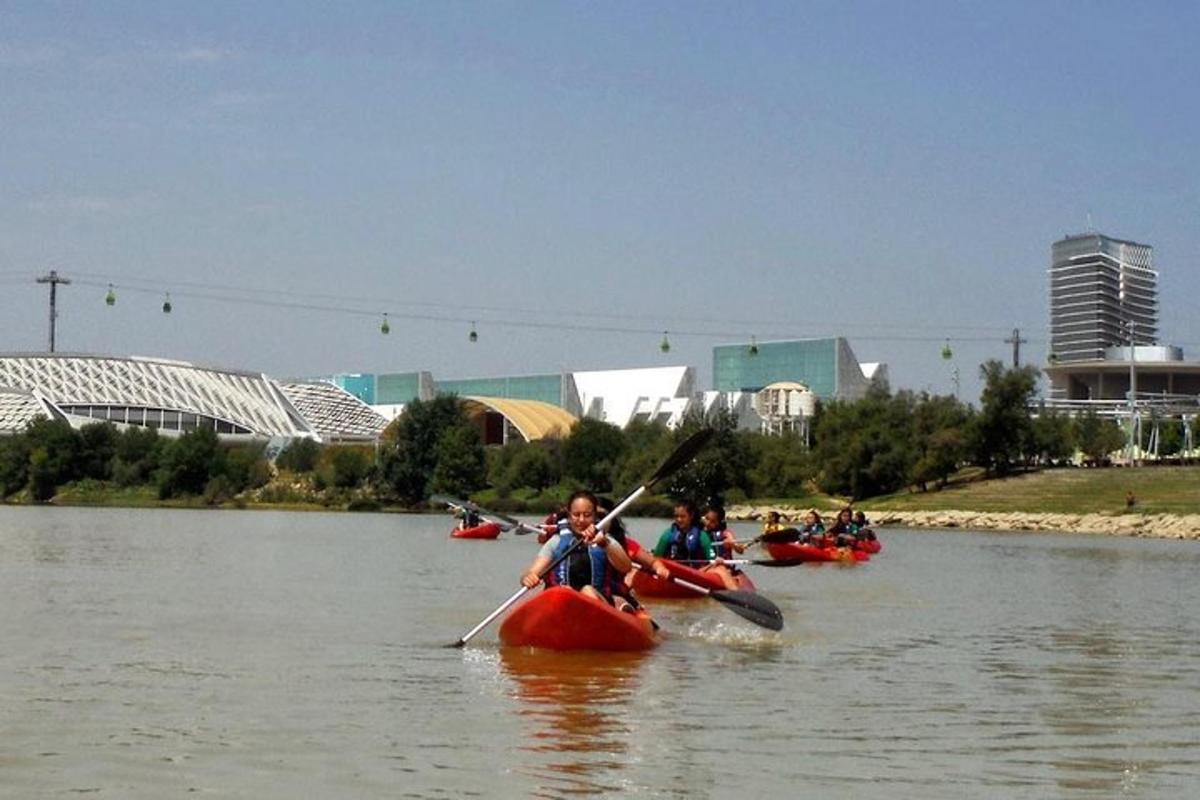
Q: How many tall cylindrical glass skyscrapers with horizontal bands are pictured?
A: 1